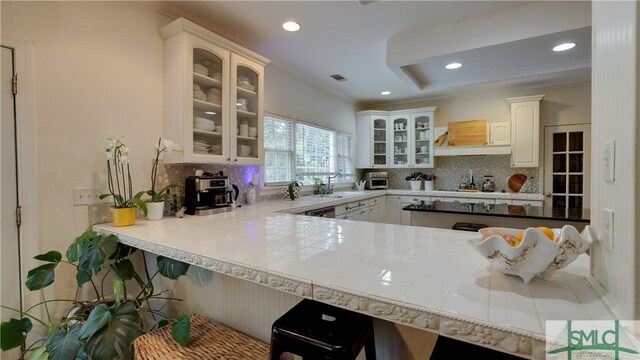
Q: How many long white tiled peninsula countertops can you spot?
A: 1